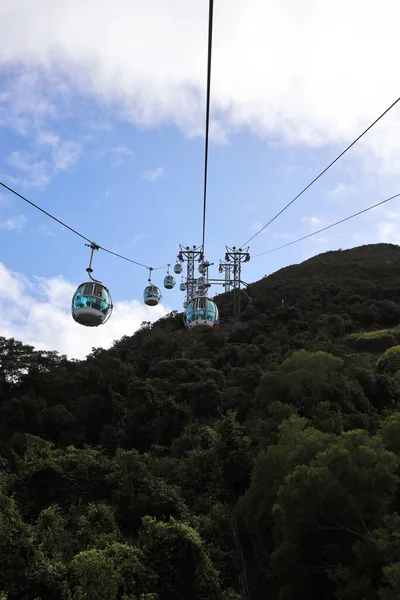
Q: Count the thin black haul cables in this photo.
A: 4